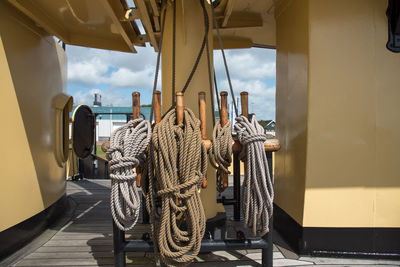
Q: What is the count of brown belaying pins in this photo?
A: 6